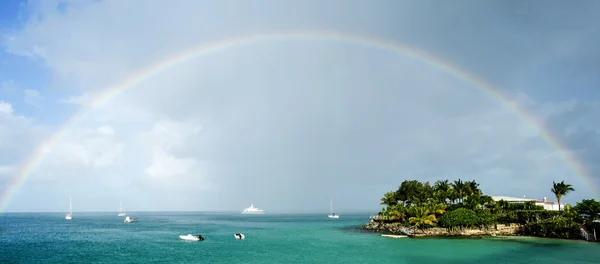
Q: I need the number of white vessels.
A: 7